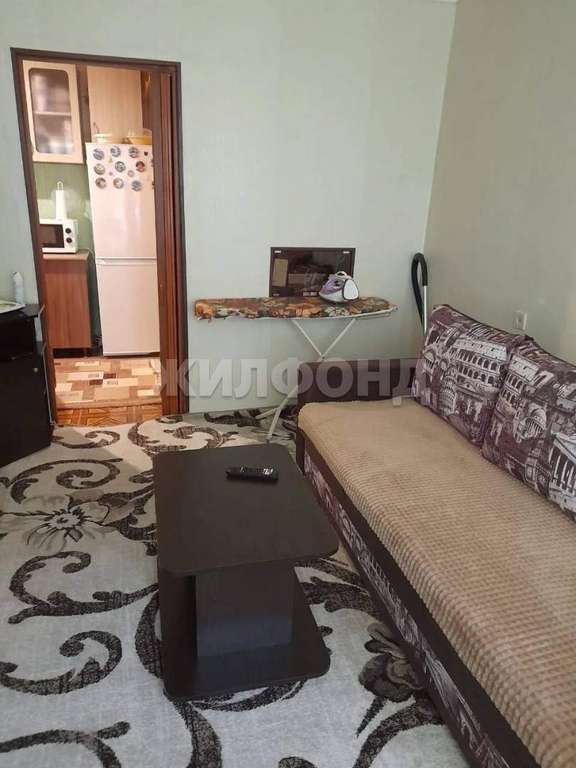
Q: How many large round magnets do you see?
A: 9